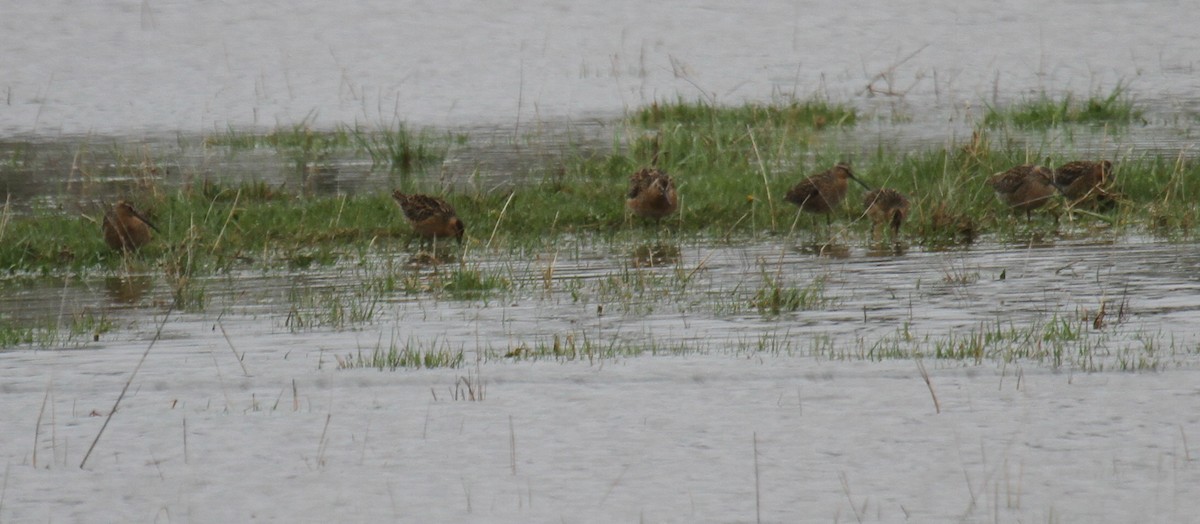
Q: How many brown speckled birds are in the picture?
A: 7